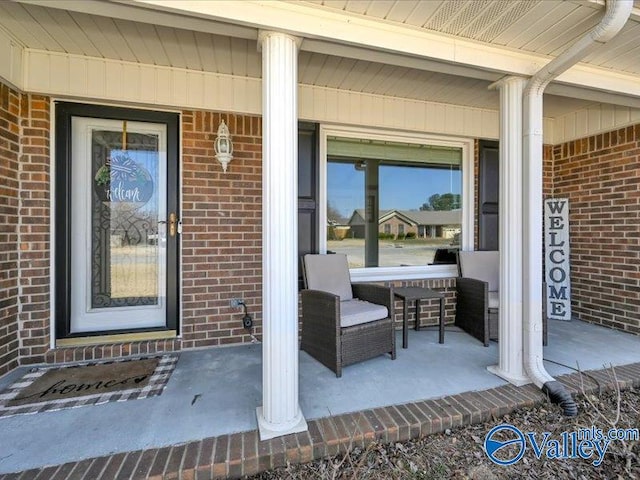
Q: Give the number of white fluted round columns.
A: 2